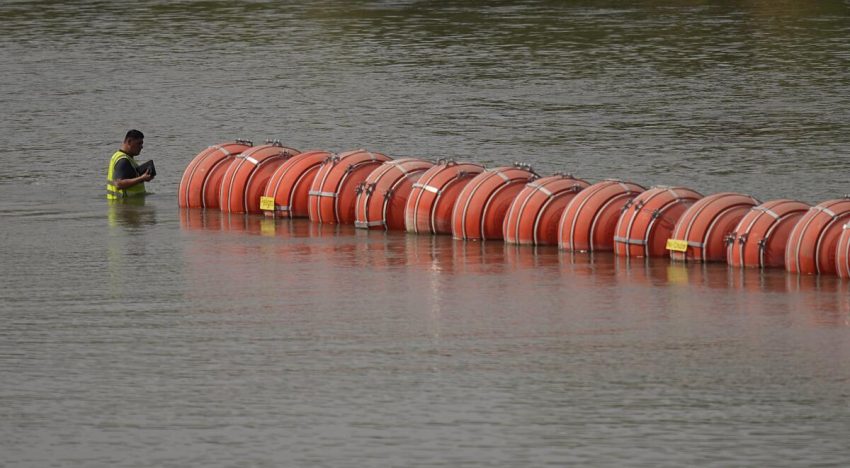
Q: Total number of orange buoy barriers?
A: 14